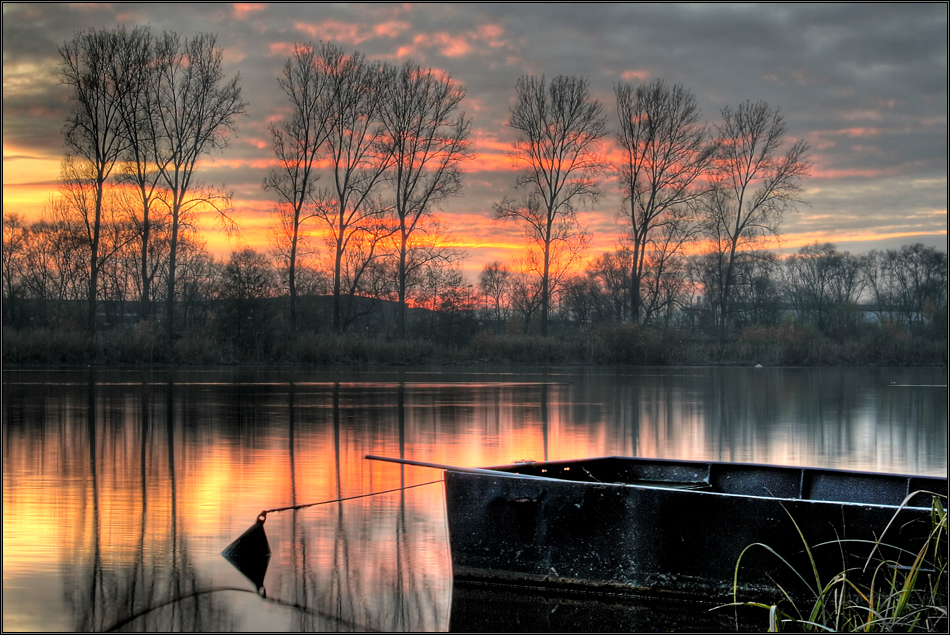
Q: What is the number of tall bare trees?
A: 9